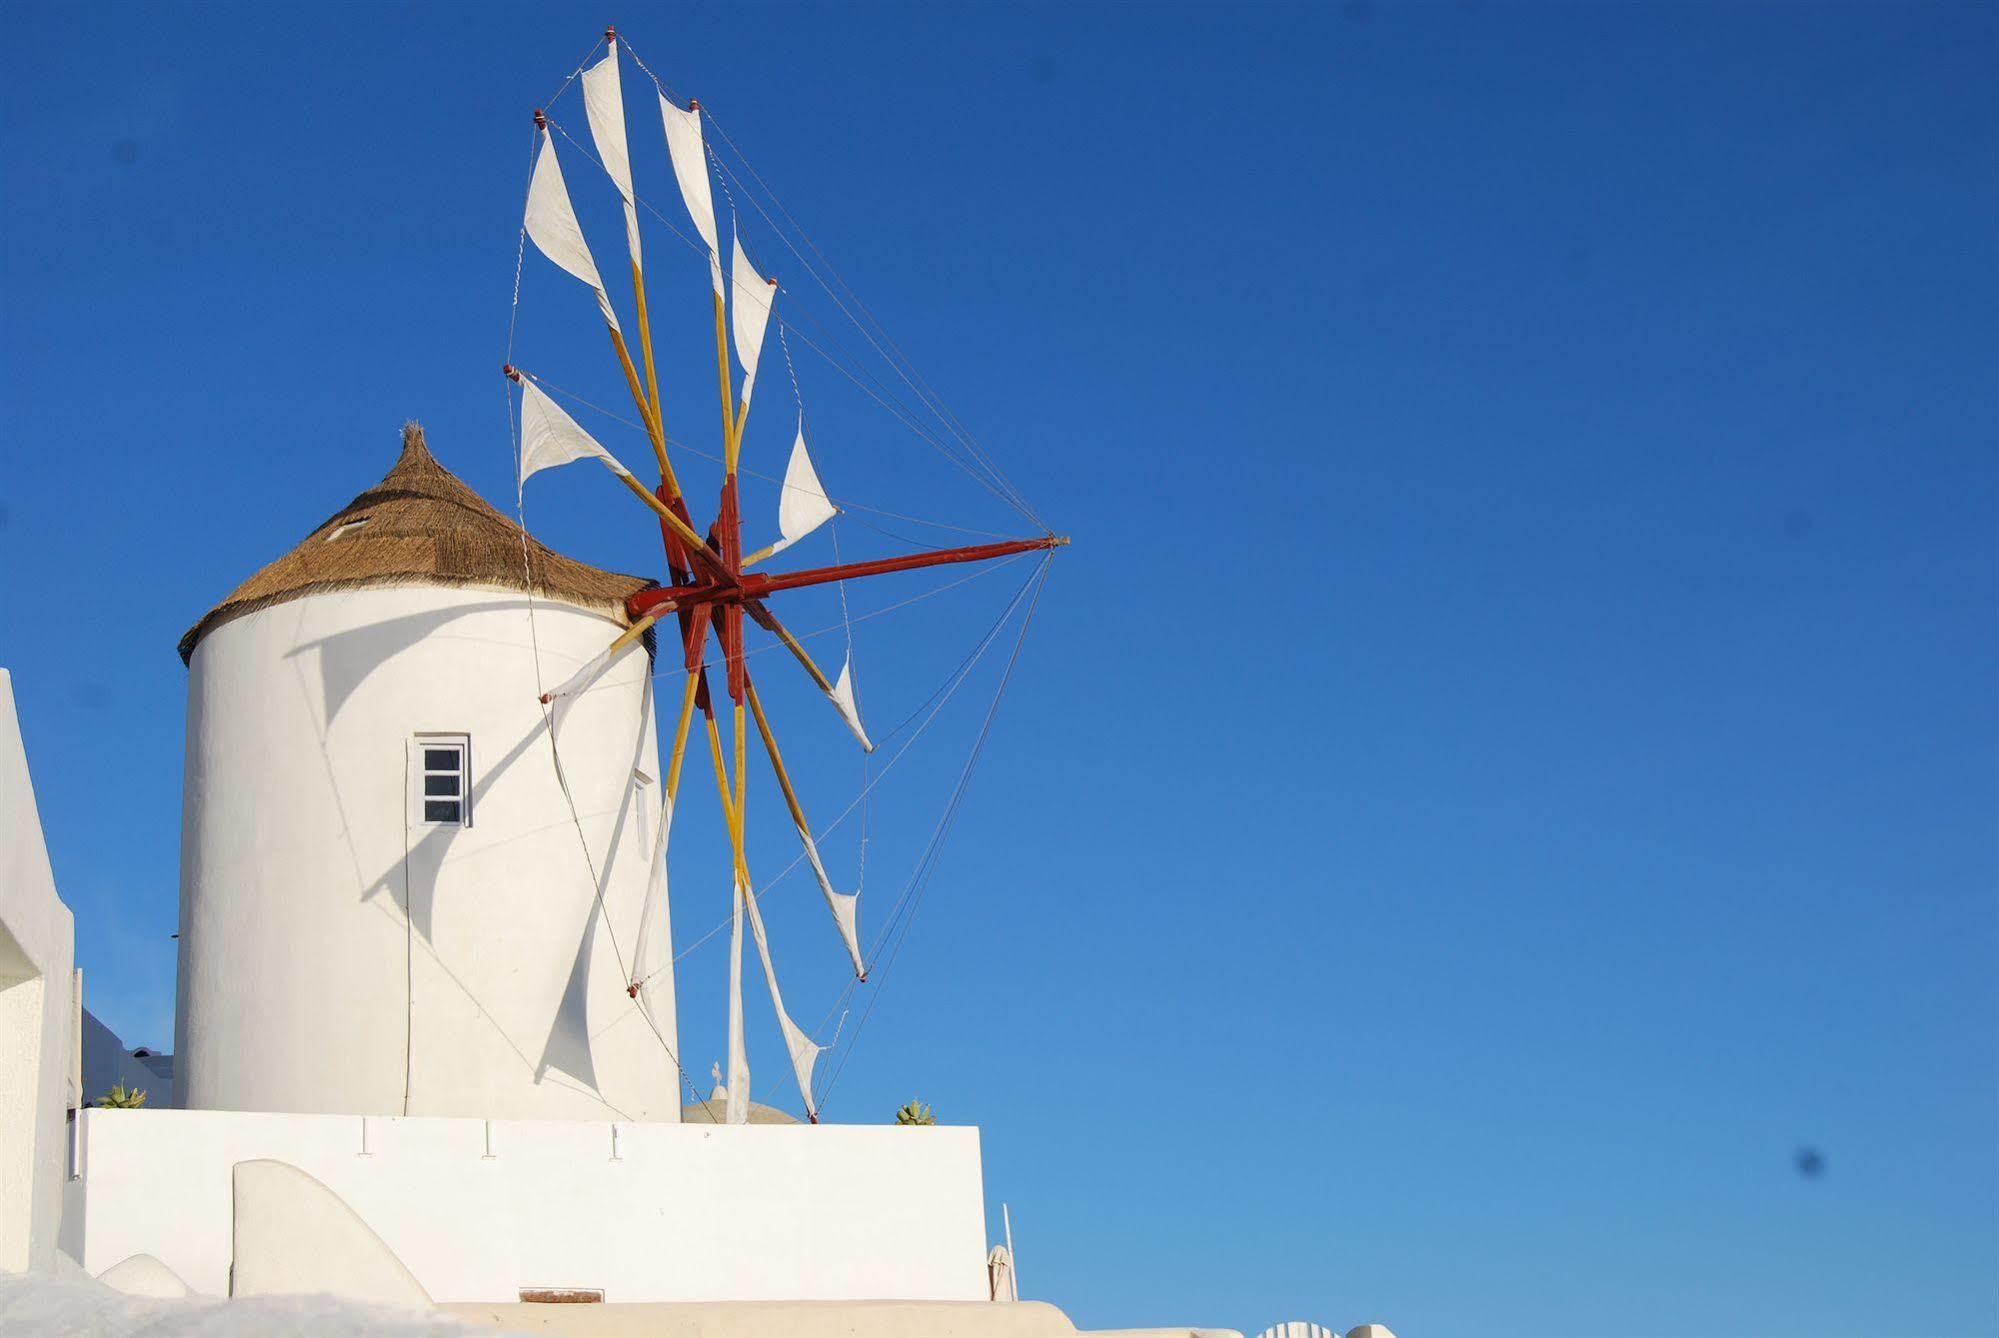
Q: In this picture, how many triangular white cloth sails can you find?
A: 12